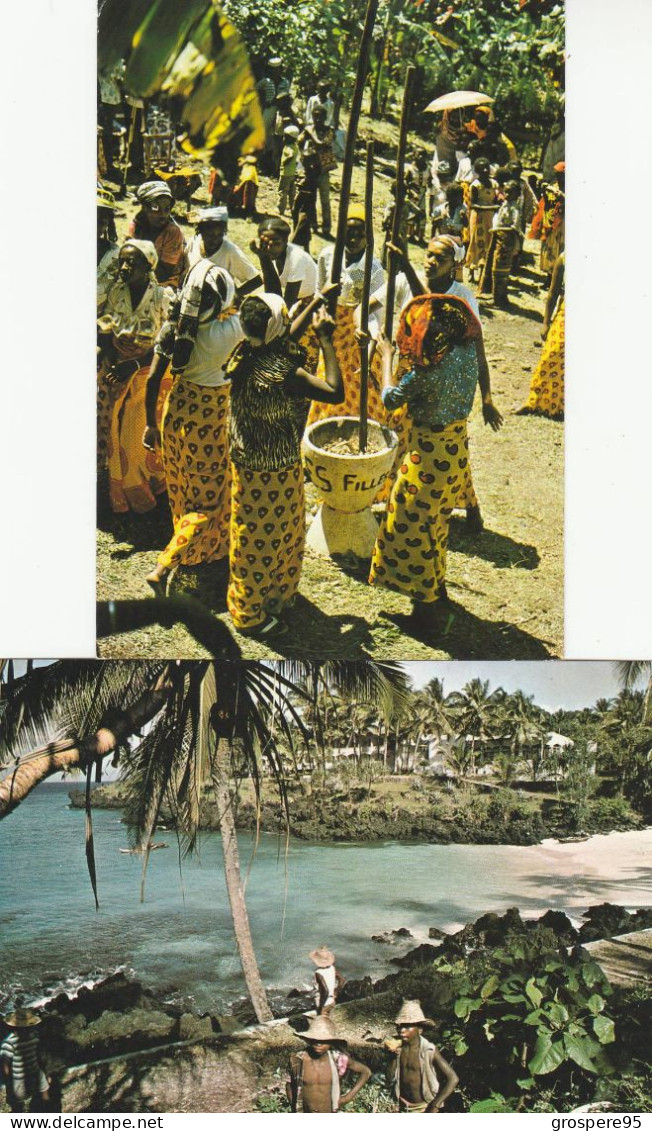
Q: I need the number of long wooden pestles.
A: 3